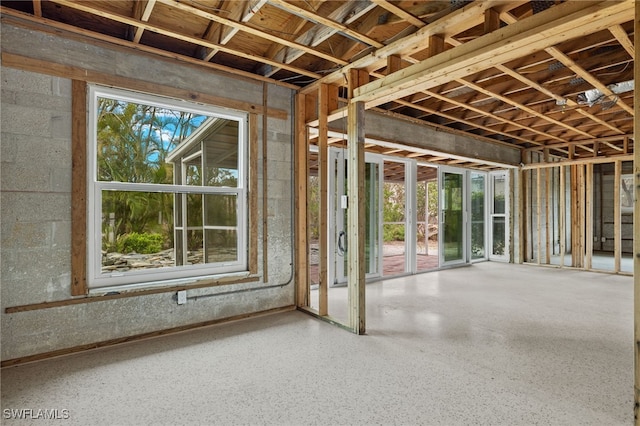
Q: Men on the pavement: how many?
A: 0